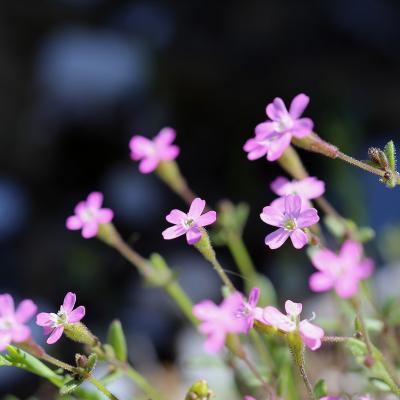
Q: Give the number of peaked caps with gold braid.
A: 0